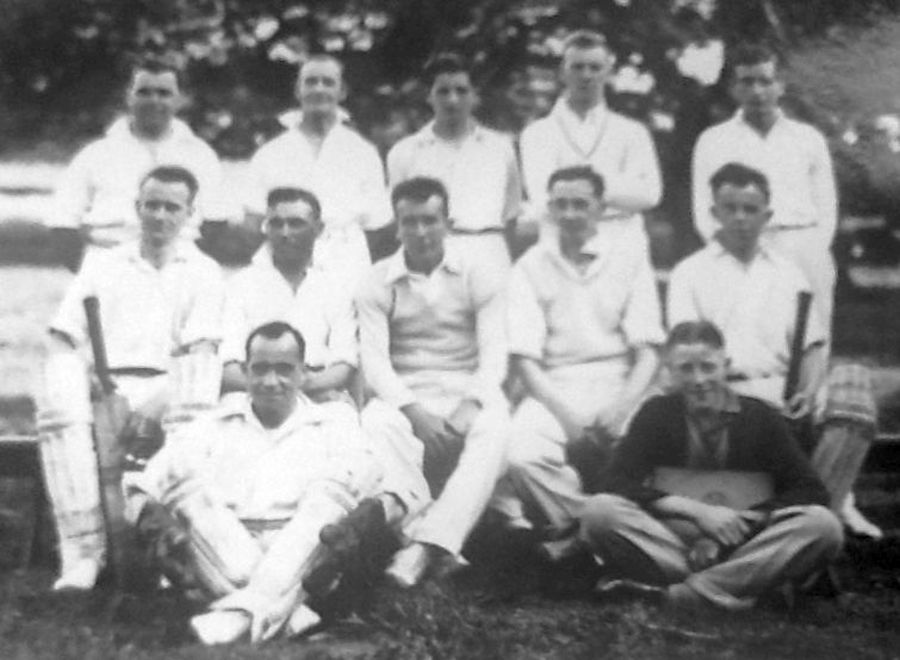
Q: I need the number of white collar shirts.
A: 11